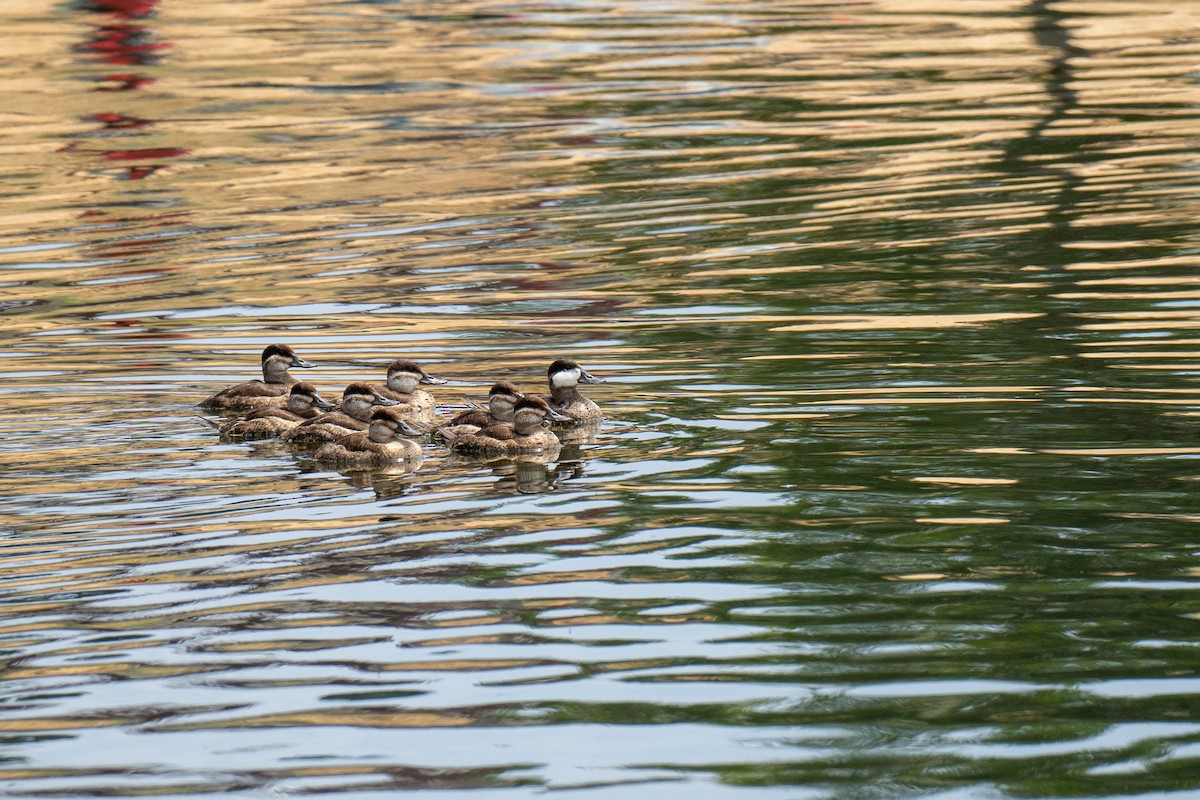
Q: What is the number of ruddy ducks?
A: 8